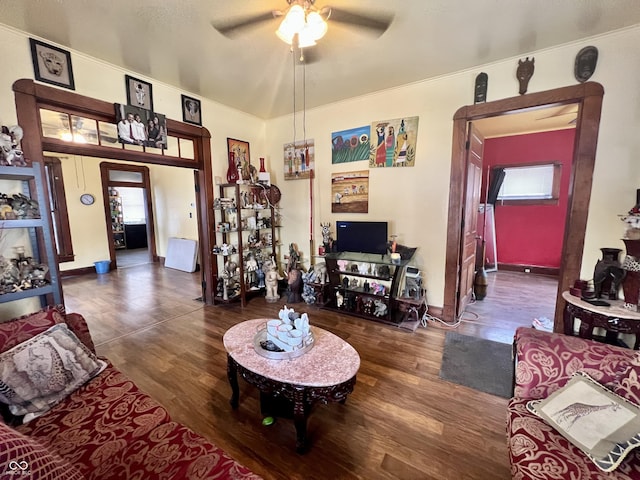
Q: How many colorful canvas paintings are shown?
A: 4